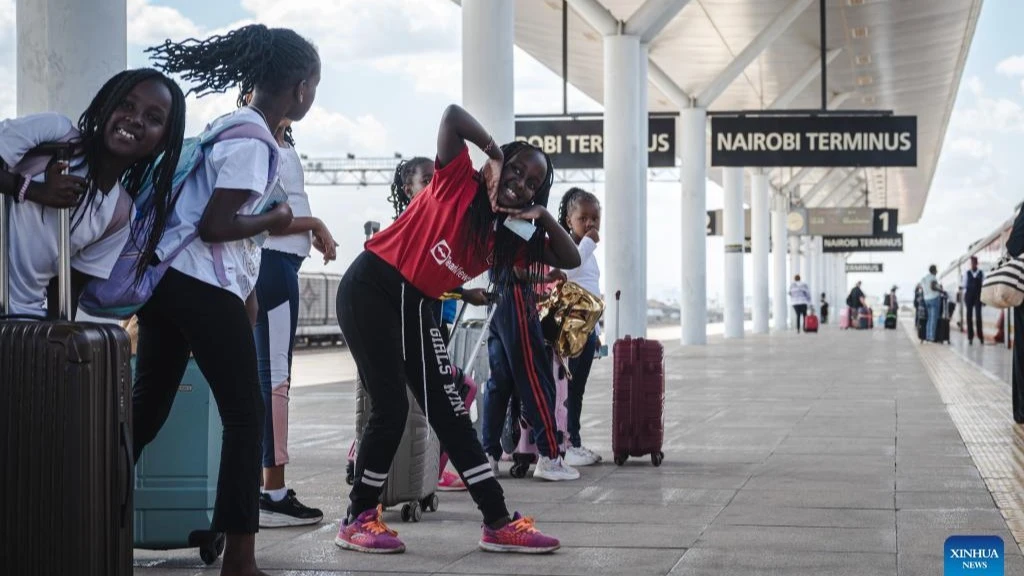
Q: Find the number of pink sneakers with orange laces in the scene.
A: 2